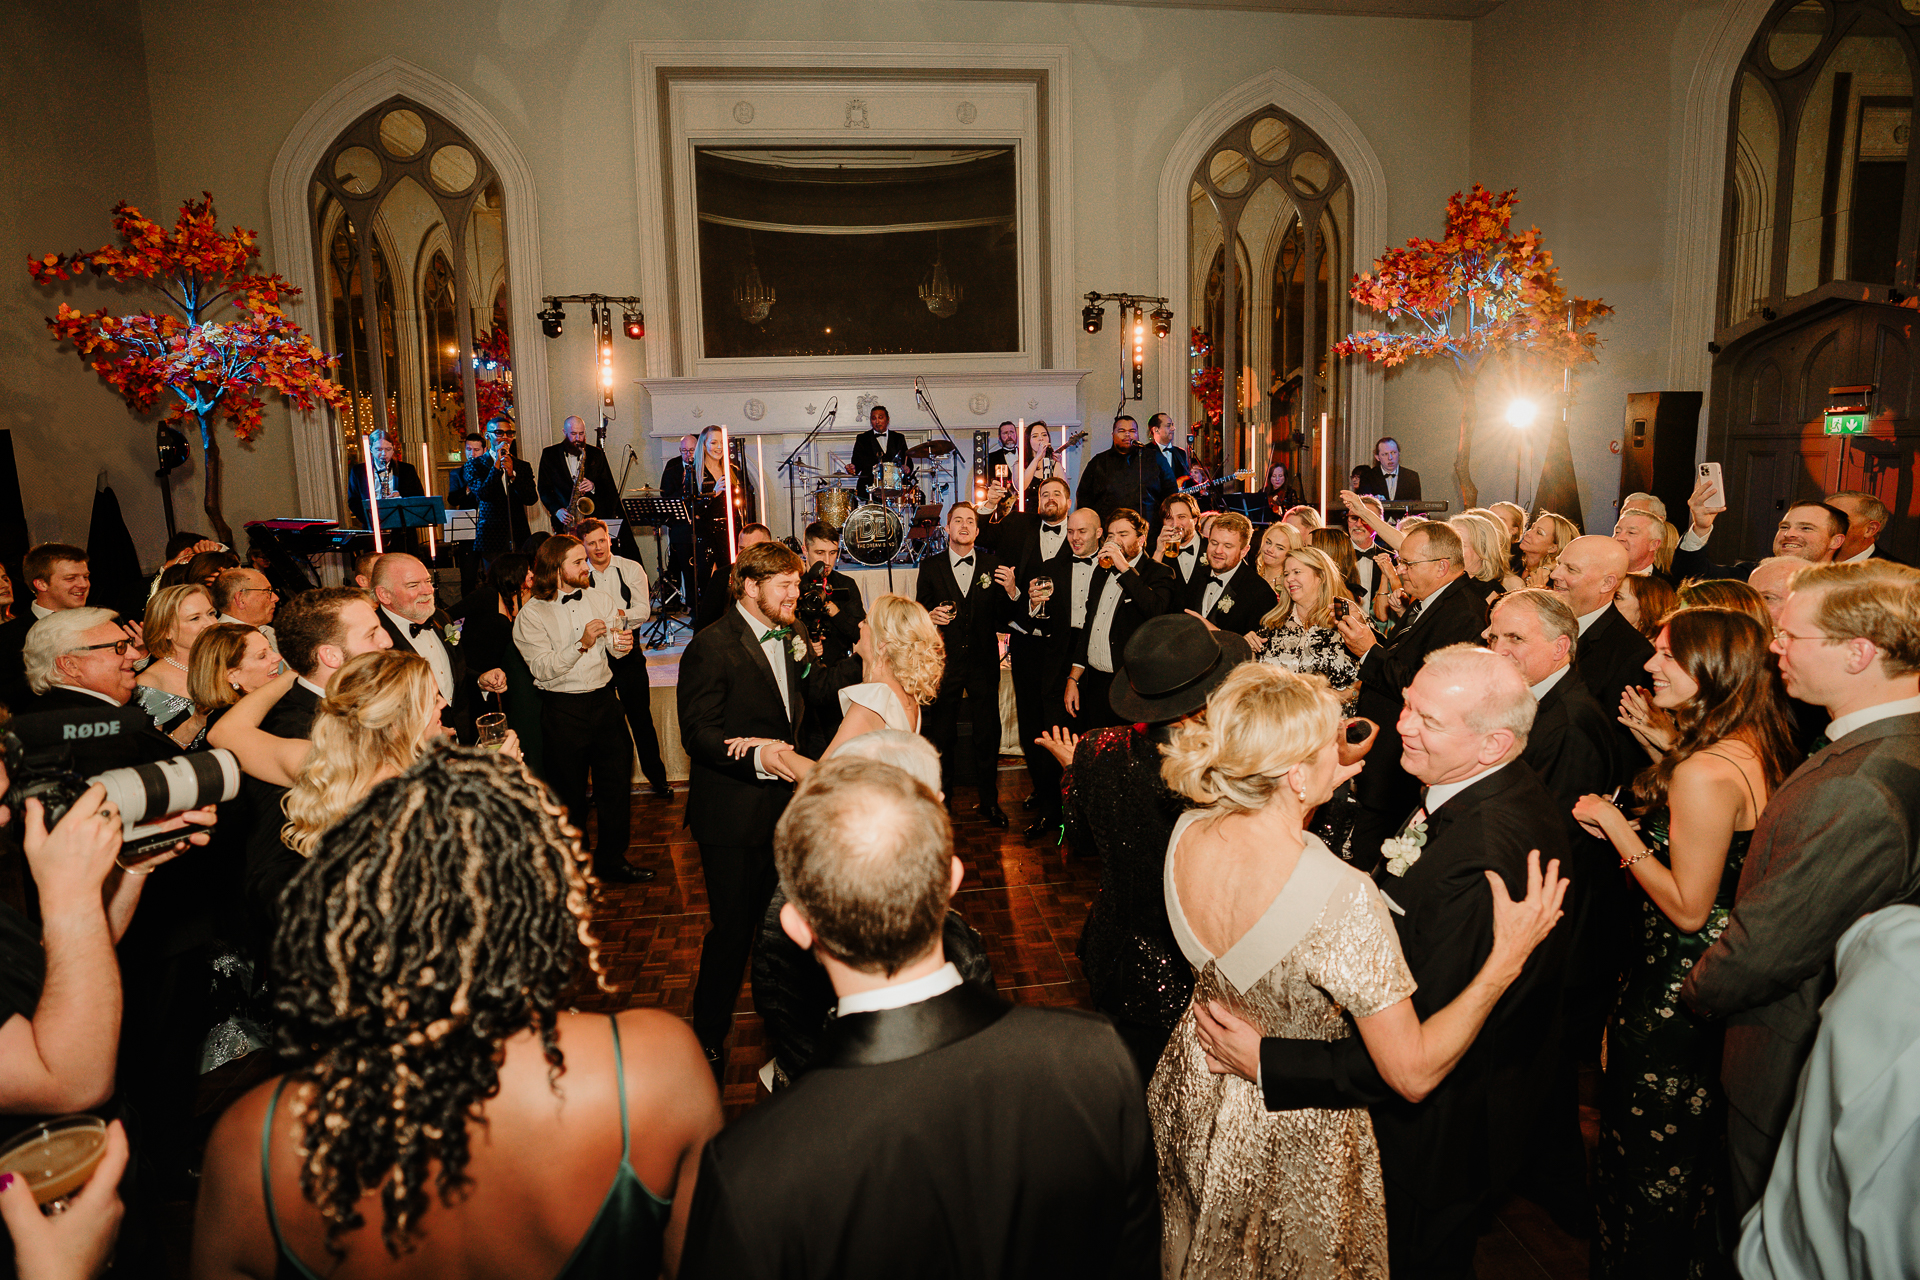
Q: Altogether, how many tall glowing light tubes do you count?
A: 8